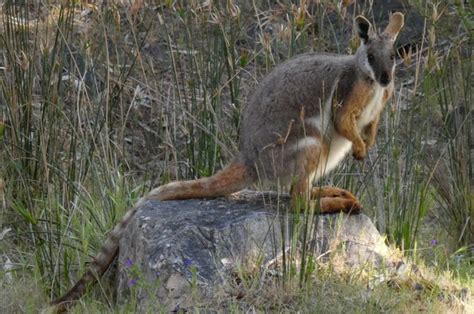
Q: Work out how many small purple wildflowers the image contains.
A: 4